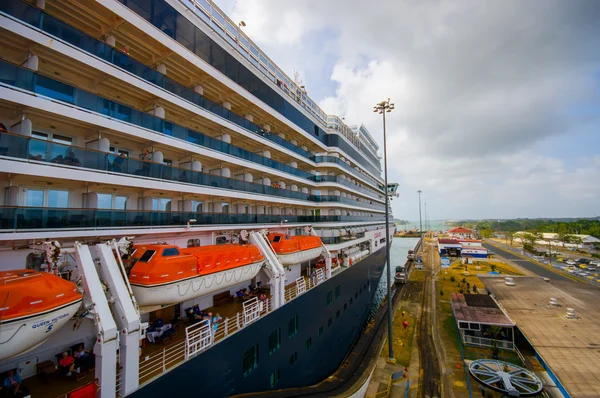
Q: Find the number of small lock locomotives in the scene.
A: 2